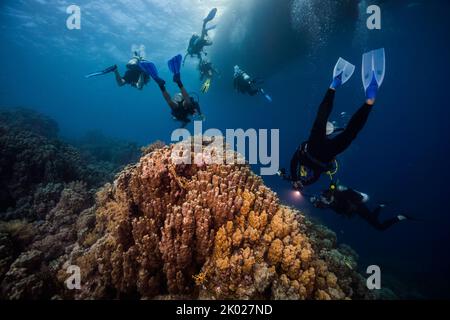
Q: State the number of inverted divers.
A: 3